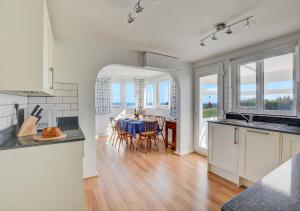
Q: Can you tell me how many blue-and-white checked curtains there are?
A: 3